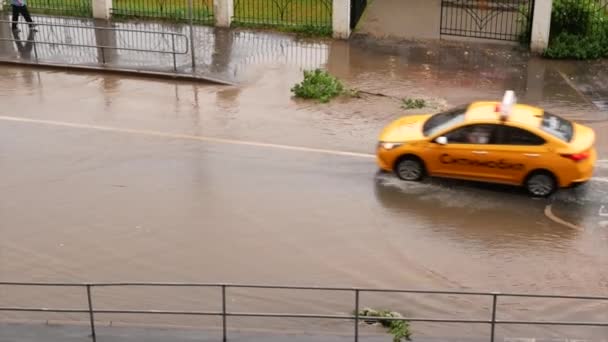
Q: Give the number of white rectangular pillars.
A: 4